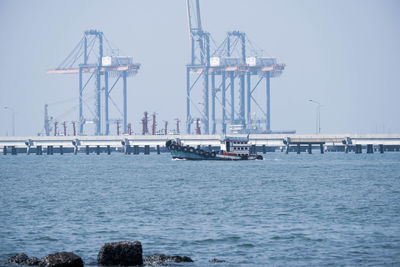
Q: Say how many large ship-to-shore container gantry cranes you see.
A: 3